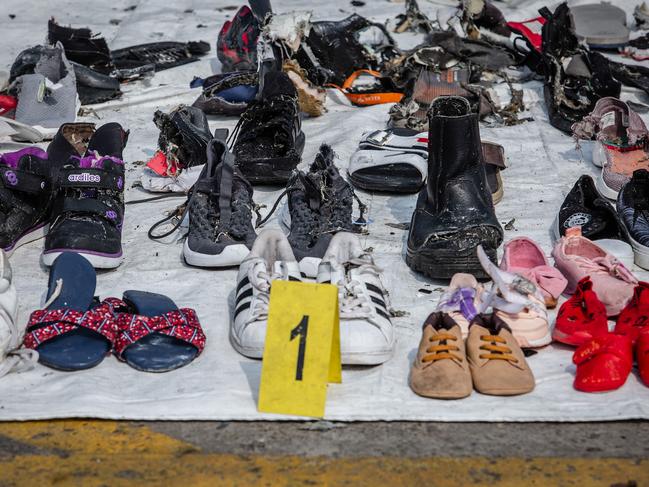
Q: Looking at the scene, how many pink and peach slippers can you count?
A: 4